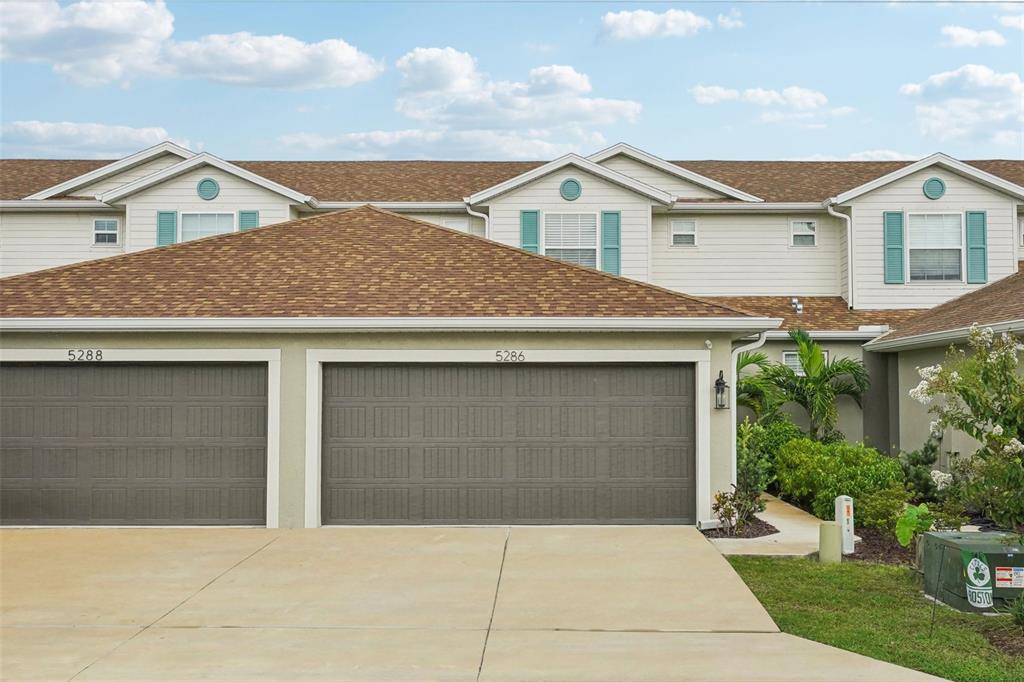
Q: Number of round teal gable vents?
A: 3